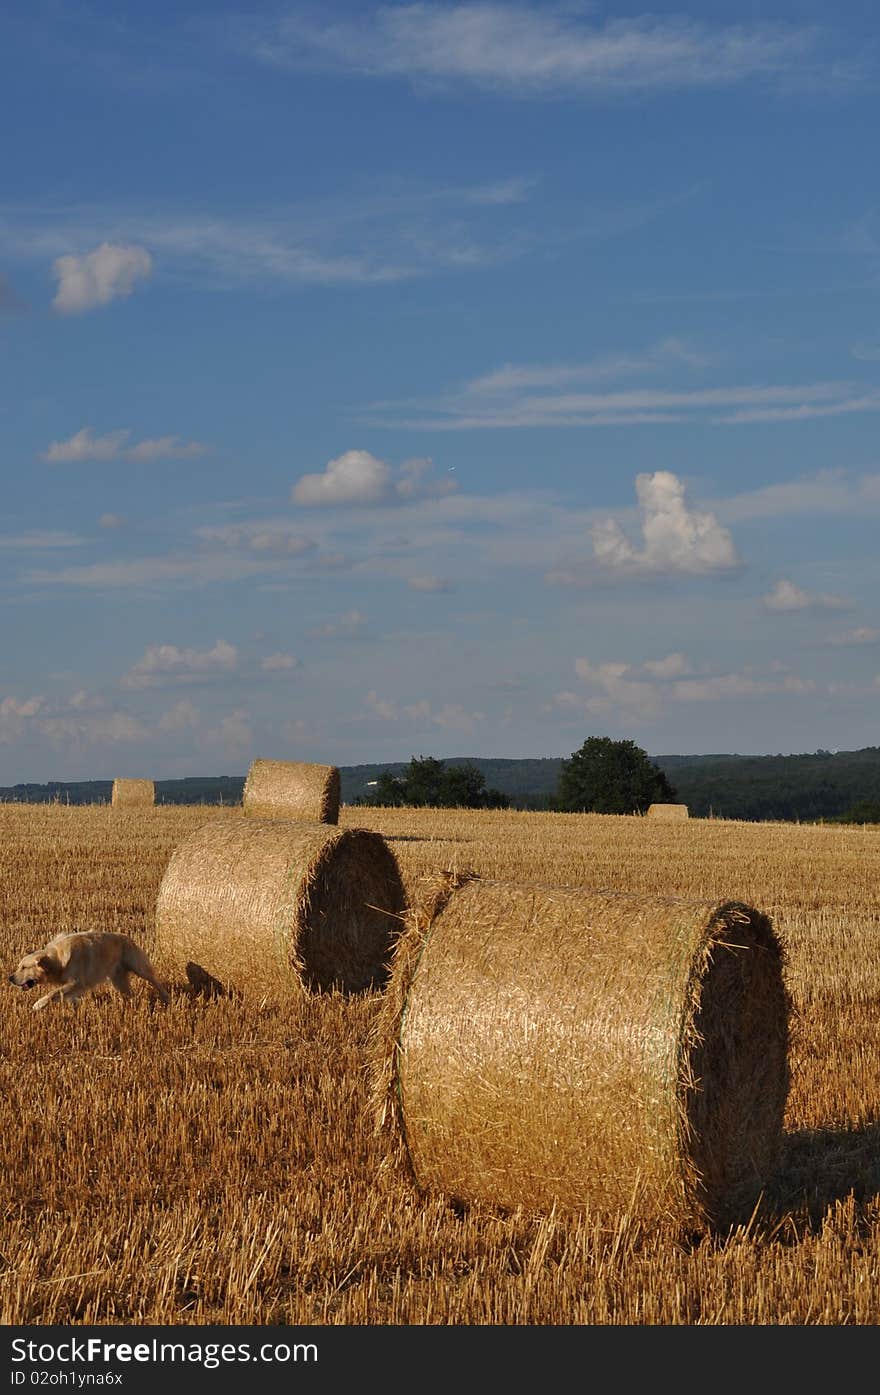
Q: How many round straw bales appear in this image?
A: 5